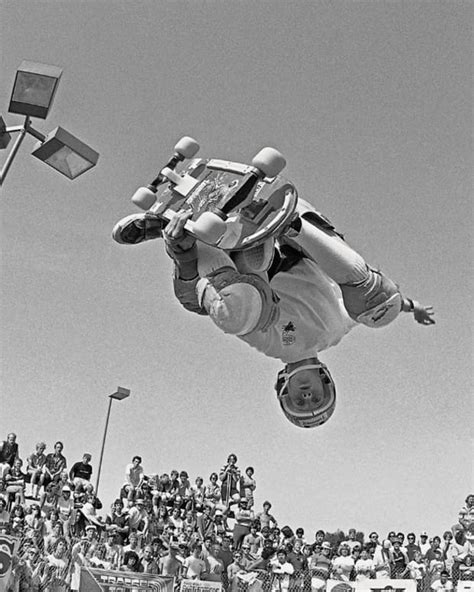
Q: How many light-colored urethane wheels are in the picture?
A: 4